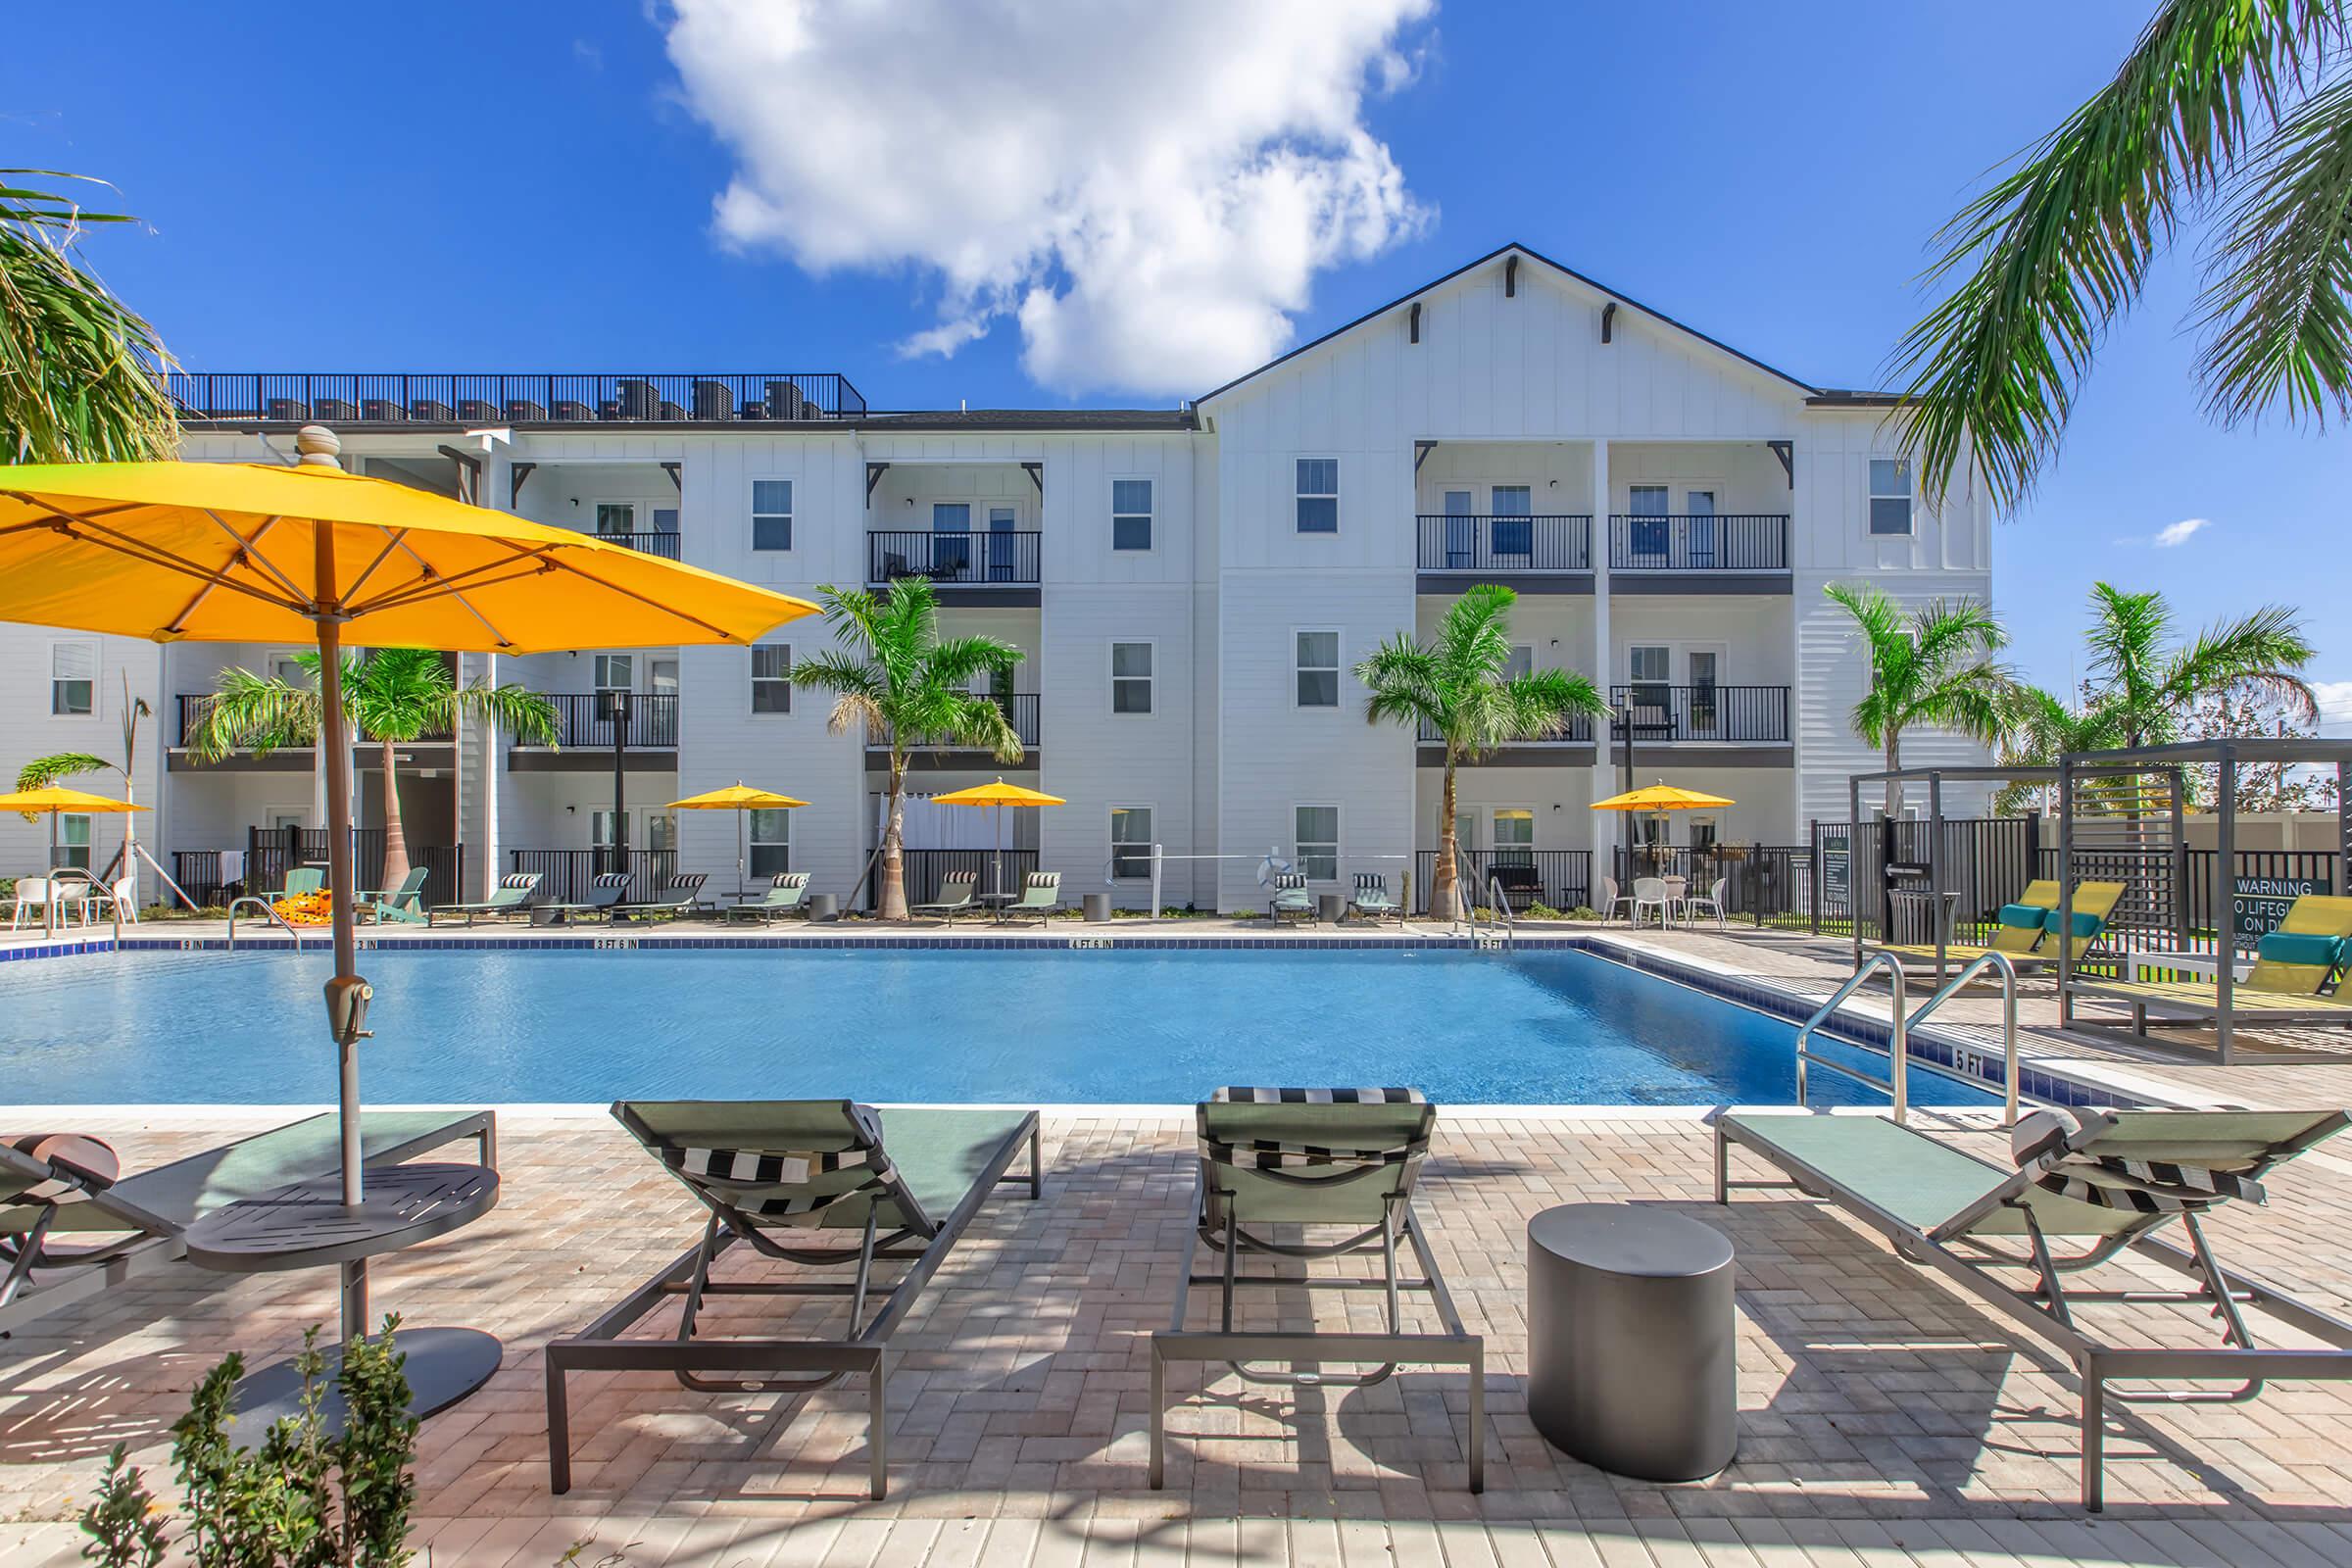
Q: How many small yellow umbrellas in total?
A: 4